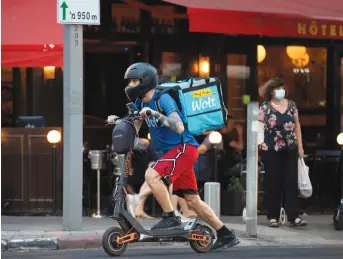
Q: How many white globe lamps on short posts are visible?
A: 3